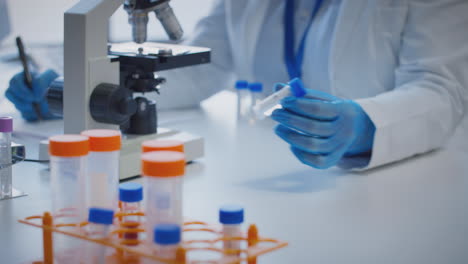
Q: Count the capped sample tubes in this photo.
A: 12